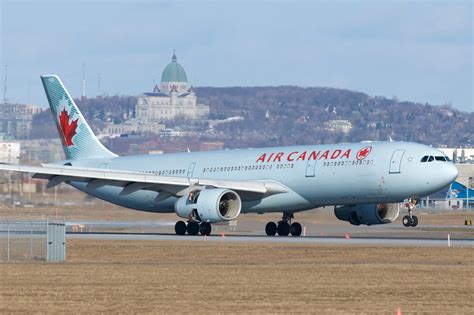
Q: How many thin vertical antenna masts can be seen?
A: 4